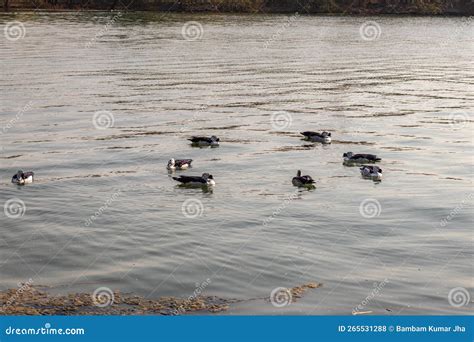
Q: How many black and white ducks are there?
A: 8